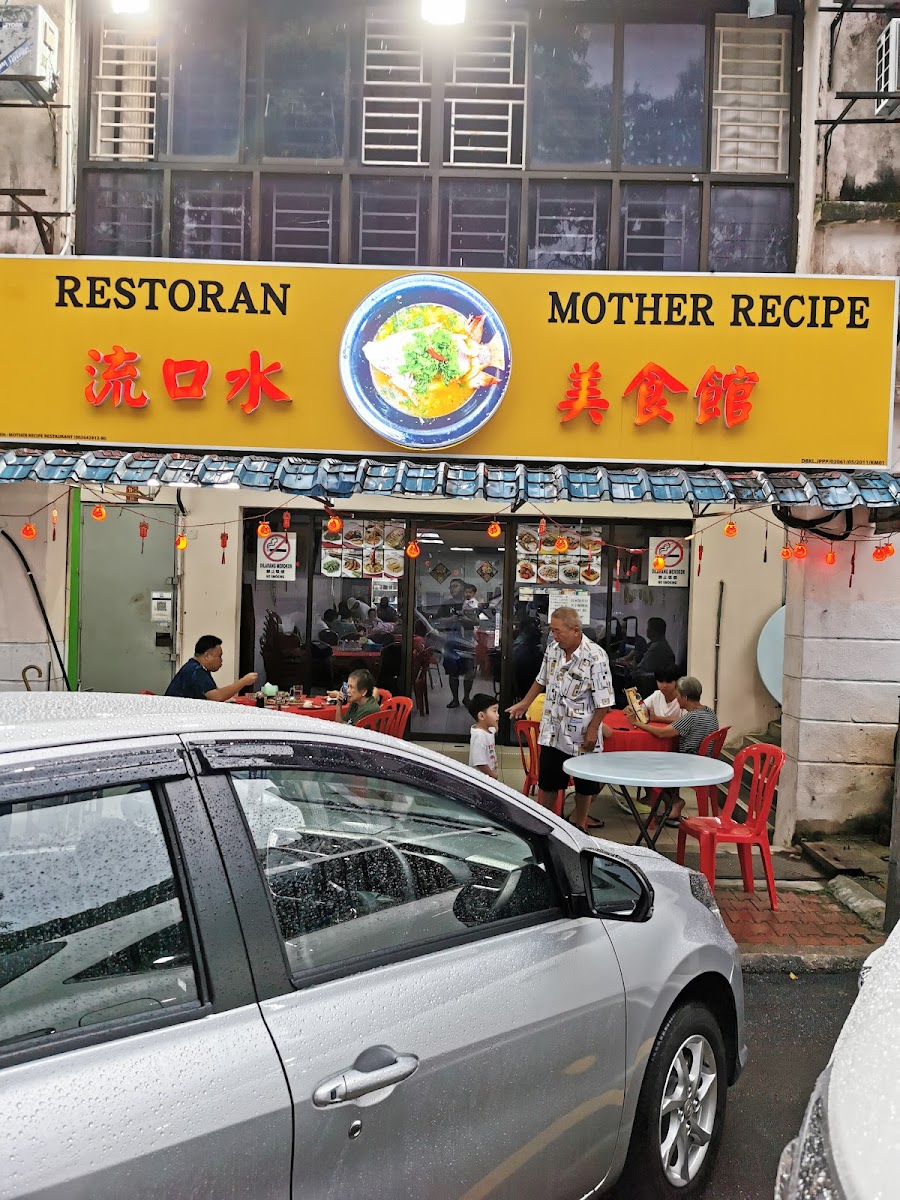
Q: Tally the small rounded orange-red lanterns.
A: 15